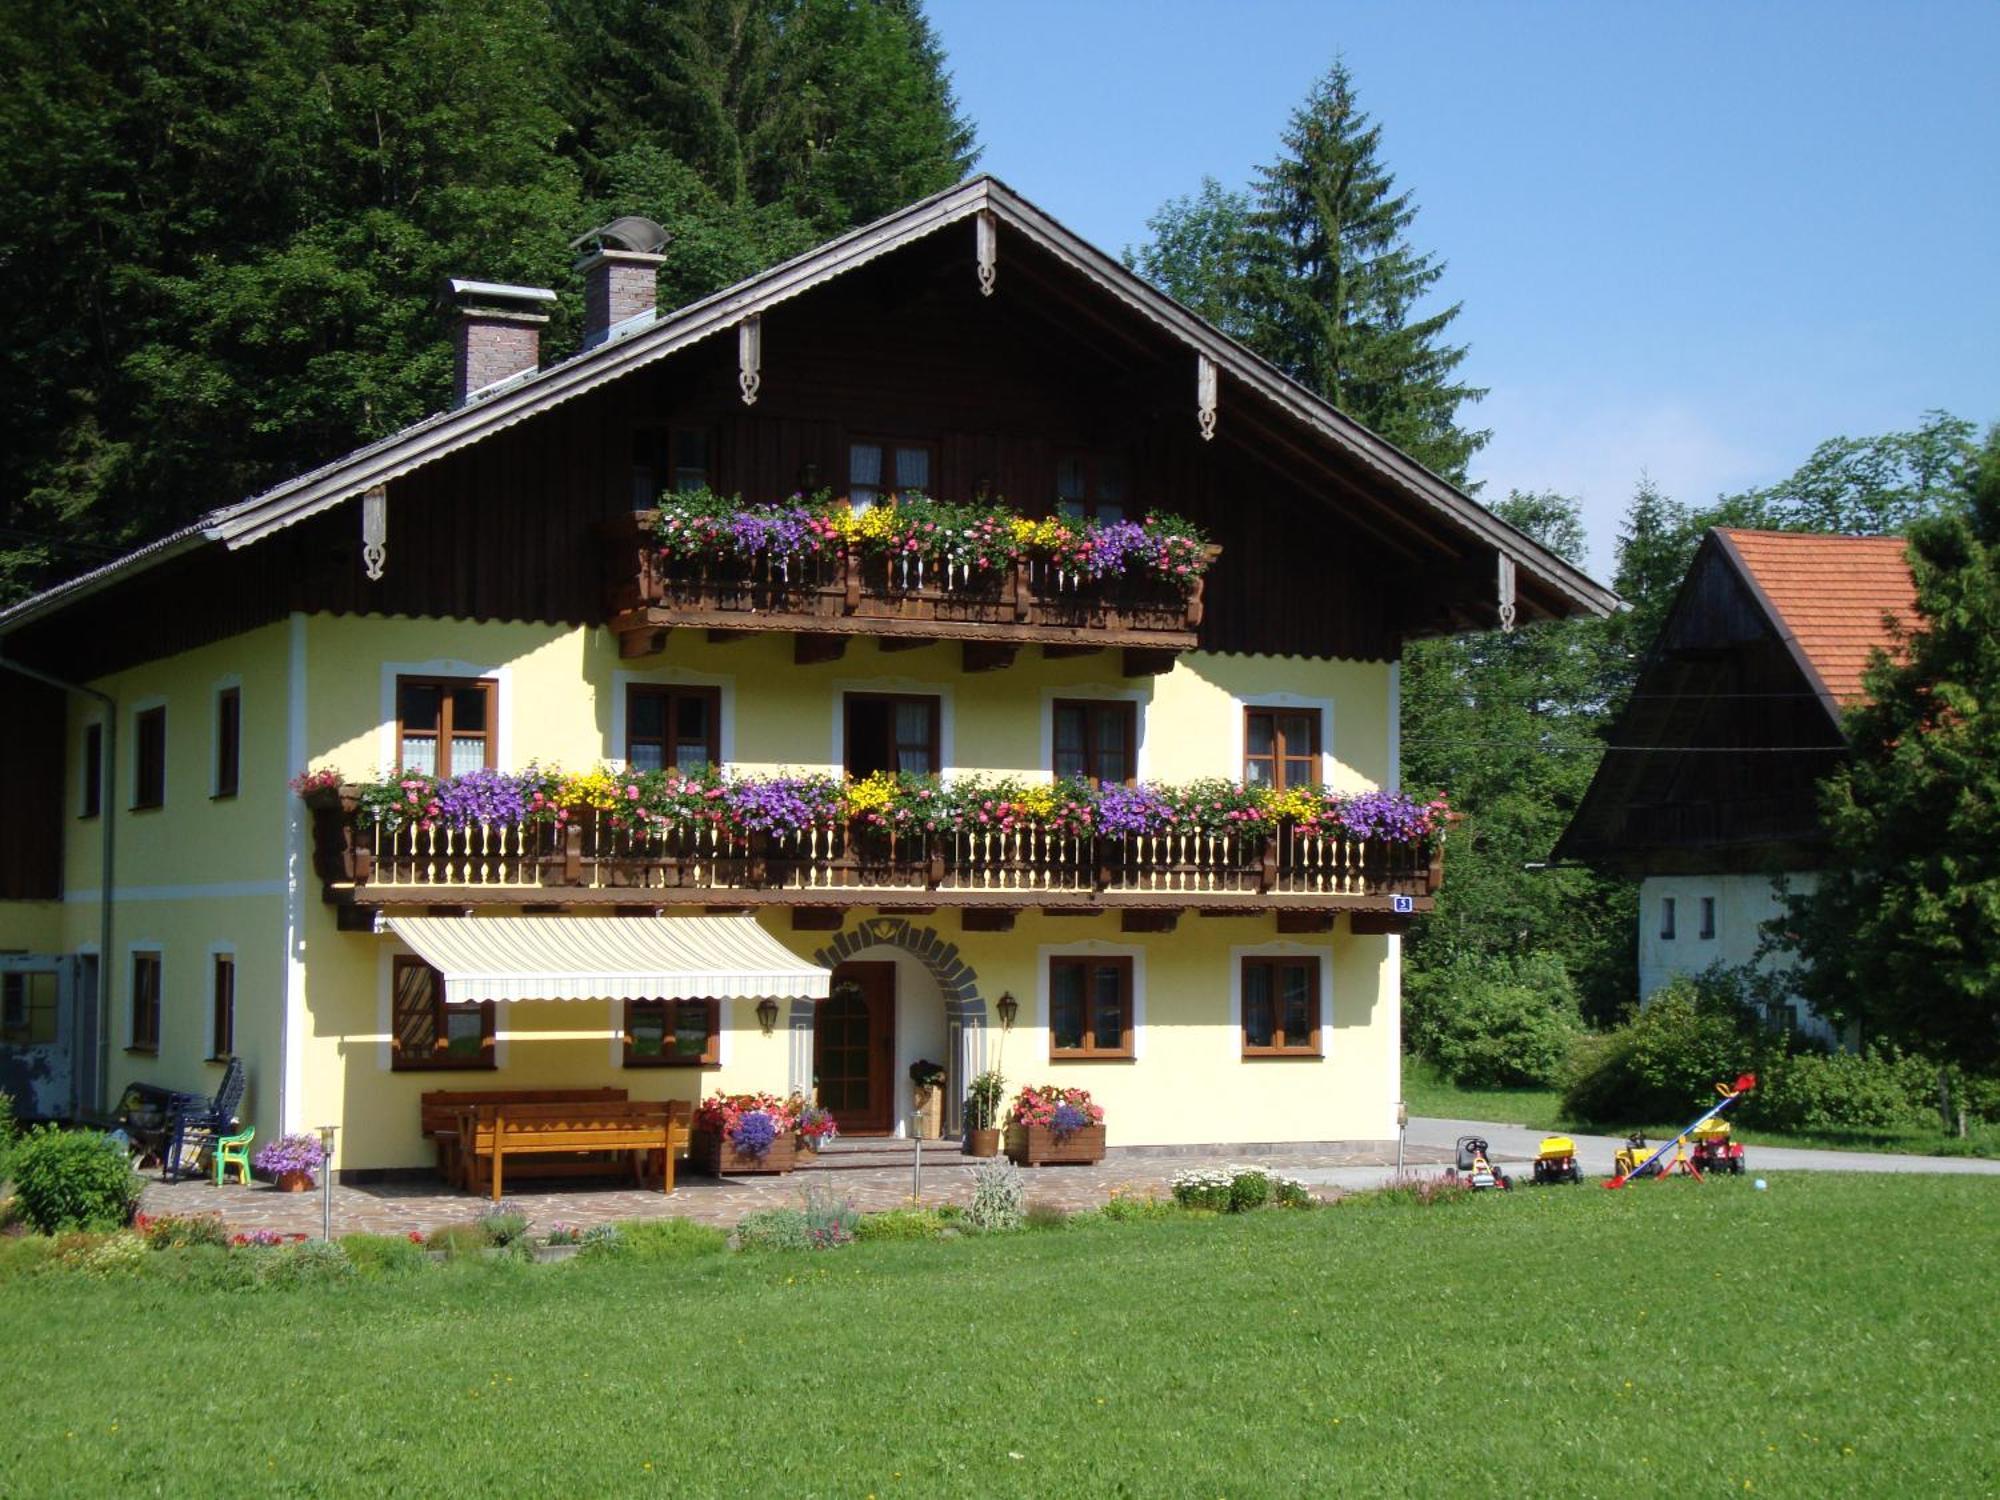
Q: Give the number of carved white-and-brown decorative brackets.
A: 5